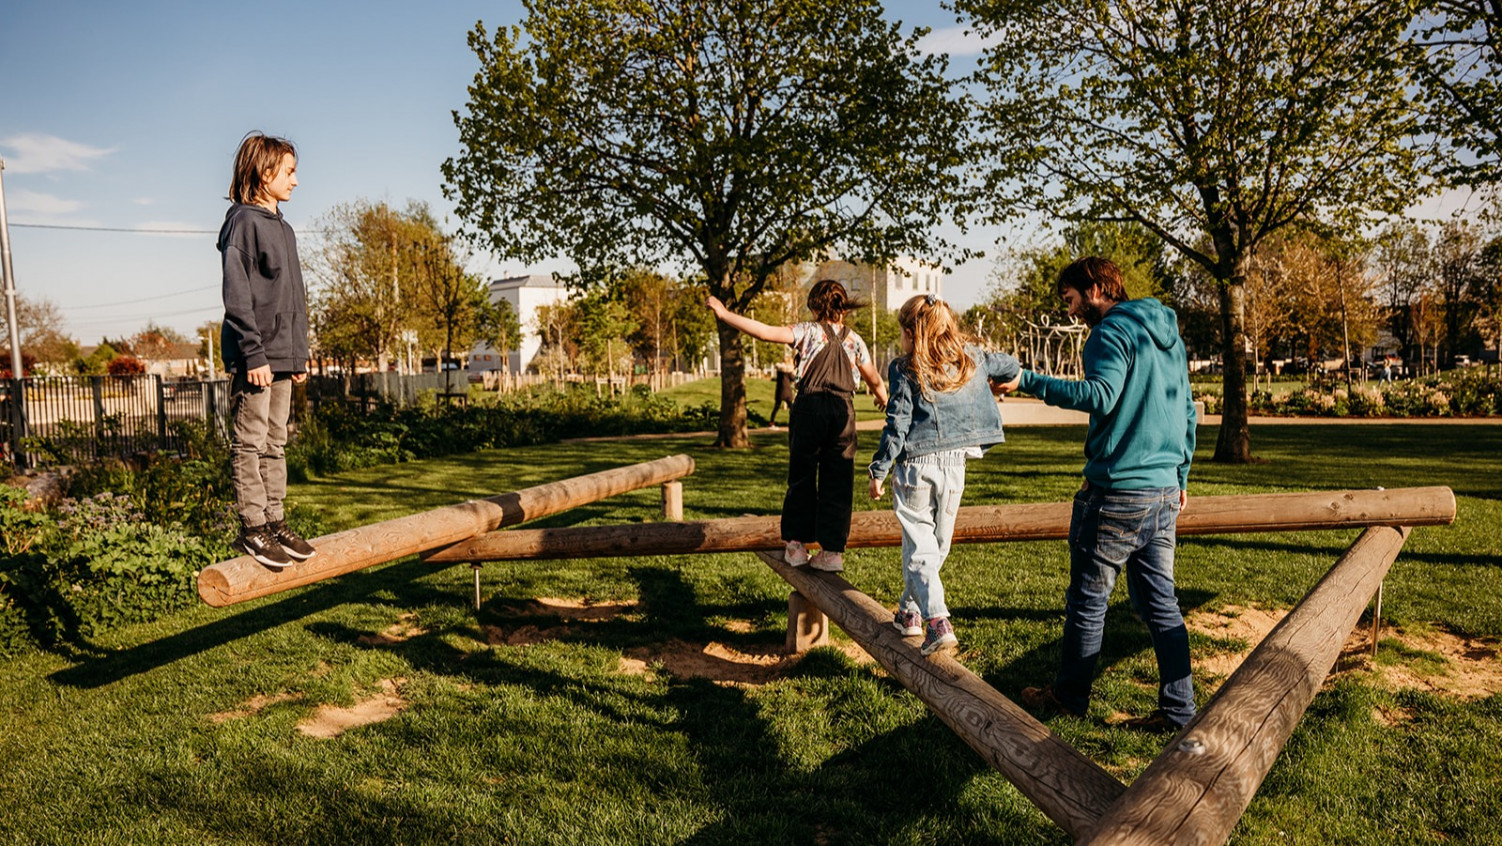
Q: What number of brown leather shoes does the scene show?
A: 2